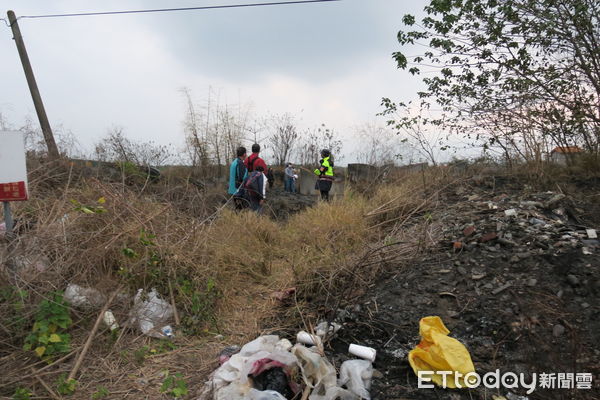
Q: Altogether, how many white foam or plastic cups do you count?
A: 2